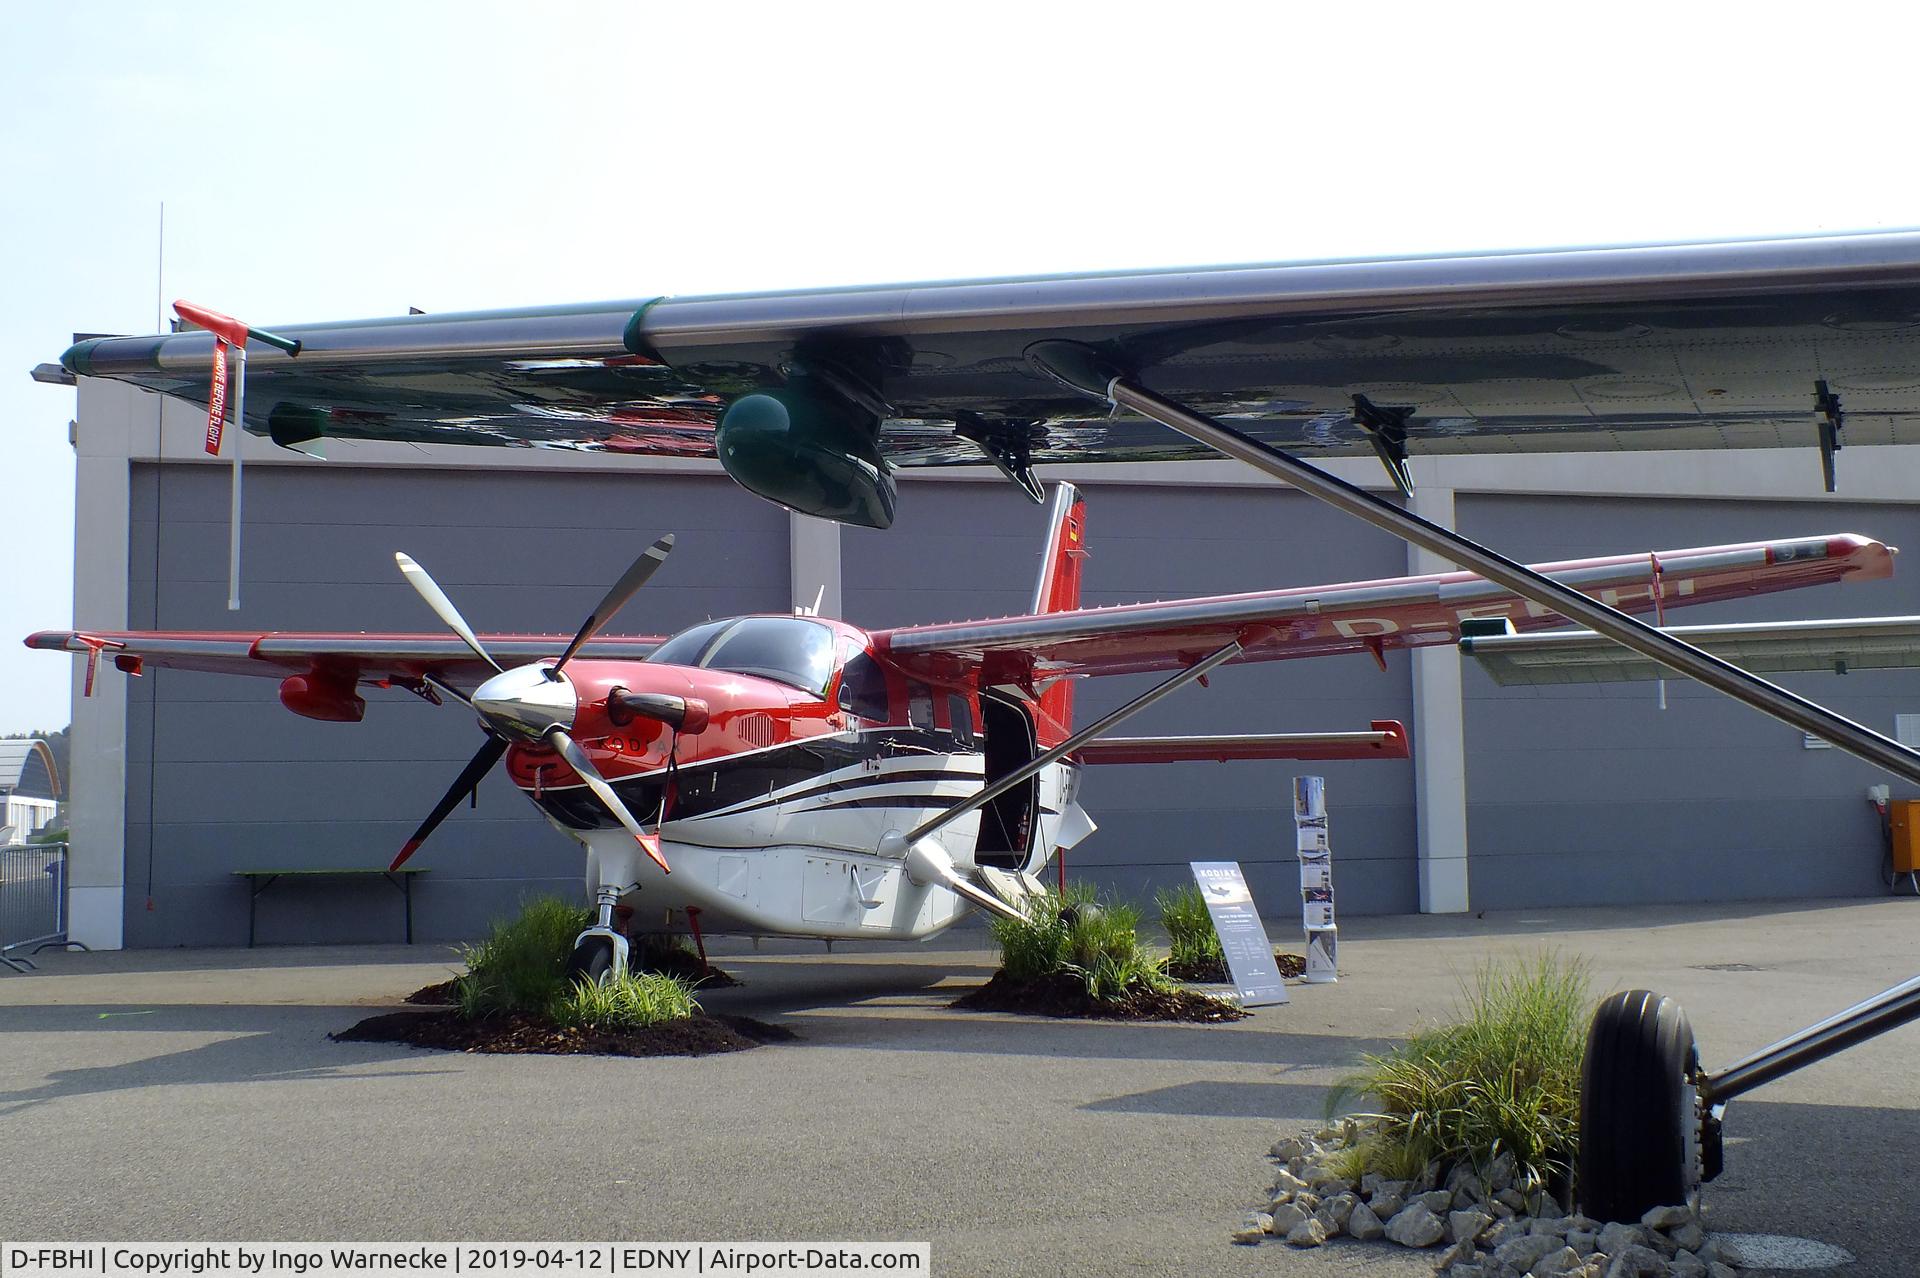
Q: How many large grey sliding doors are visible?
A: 3